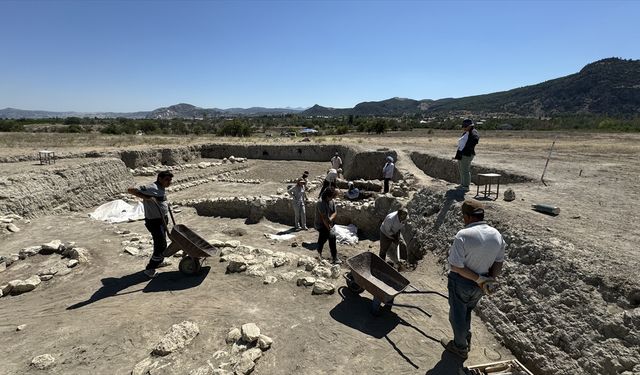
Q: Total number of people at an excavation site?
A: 11